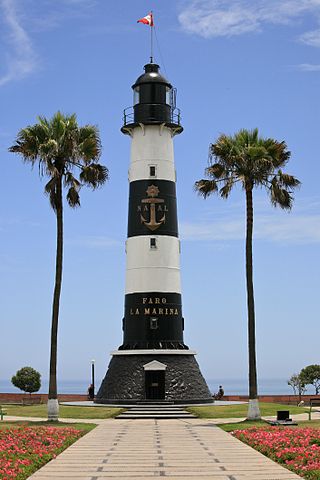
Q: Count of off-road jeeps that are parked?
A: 0